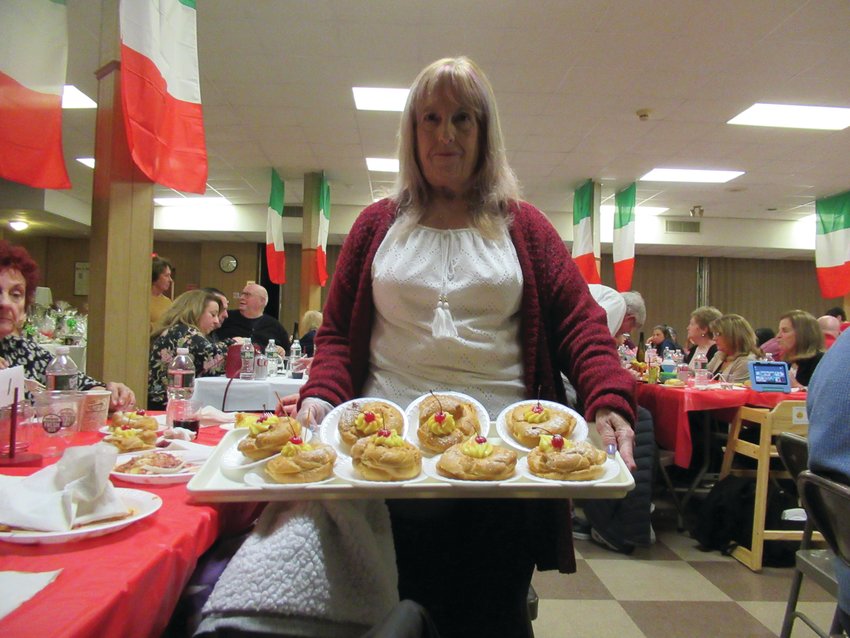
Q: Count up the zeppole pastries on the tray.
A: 8